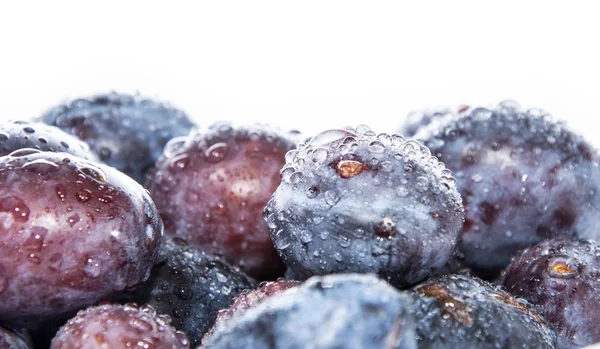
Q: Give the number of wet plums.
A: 14